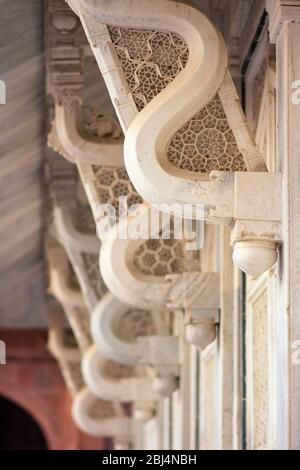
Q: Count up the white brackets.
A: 5